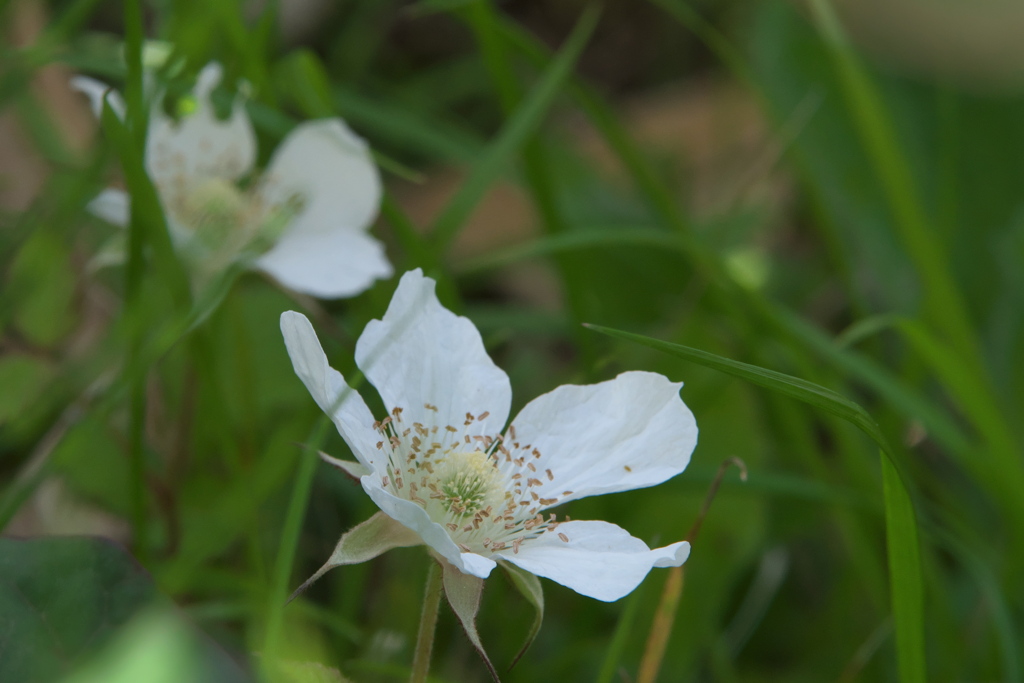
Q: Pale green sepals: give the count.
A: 4